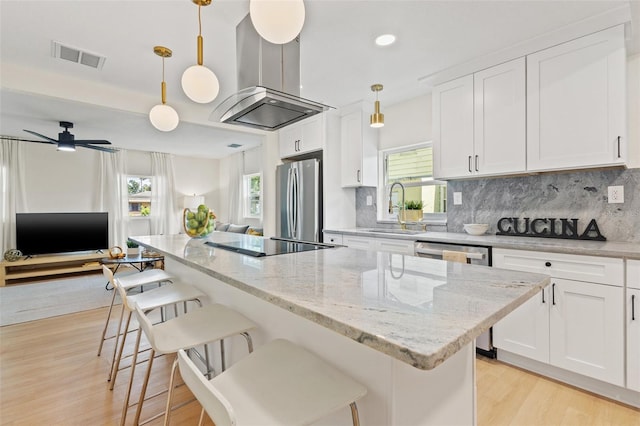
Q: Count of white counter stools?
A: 4